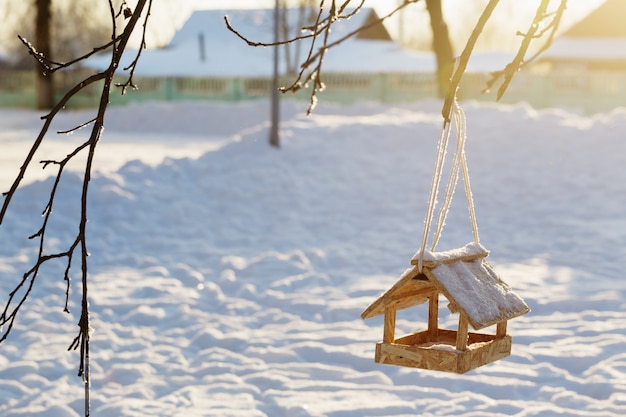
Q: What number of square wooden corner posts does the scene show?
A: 4